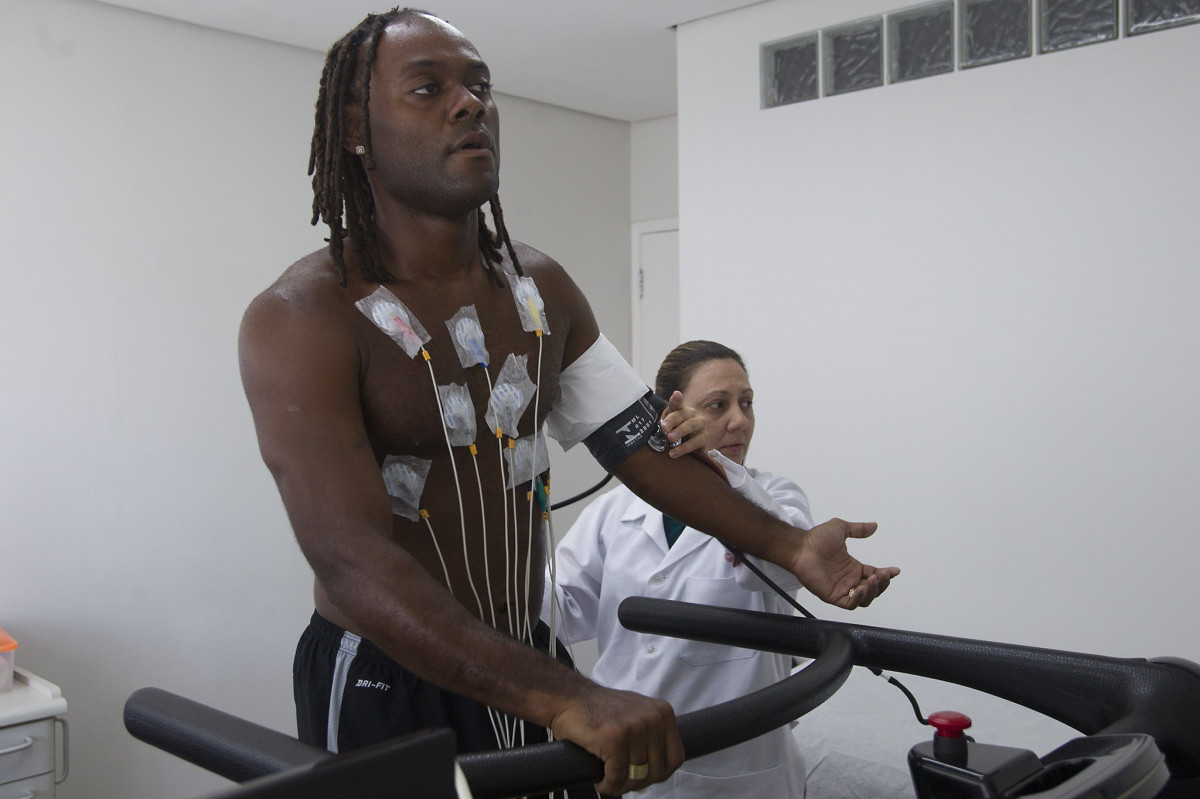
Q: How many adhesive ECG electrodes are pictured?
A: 7